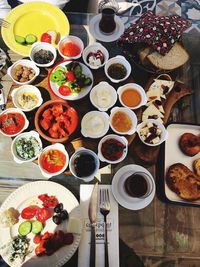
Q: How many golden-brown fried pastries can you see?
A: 3